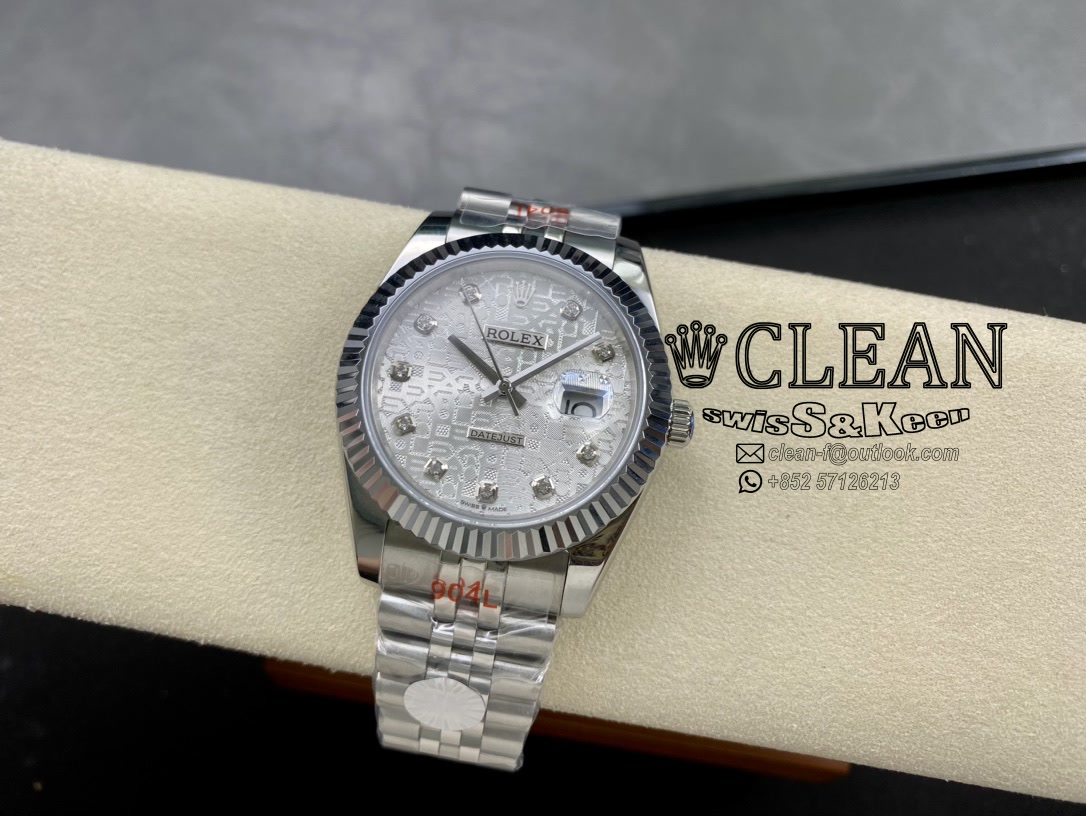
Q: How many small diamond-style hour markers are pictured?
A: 10